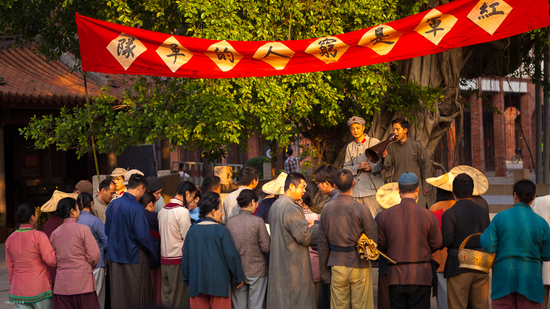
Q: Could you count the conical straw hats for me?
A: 5